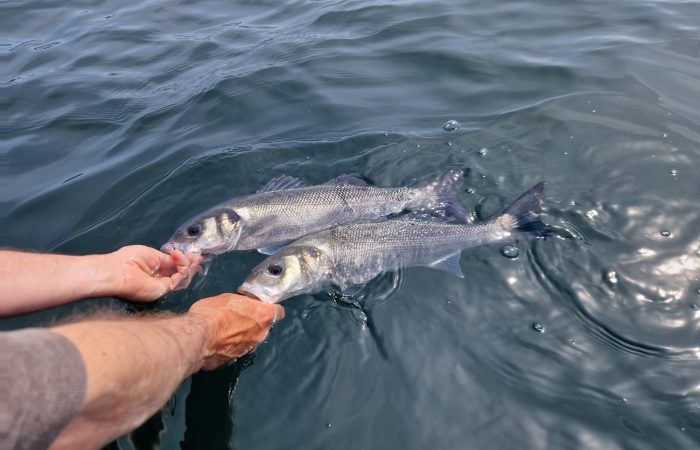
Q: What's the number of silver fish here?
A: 2